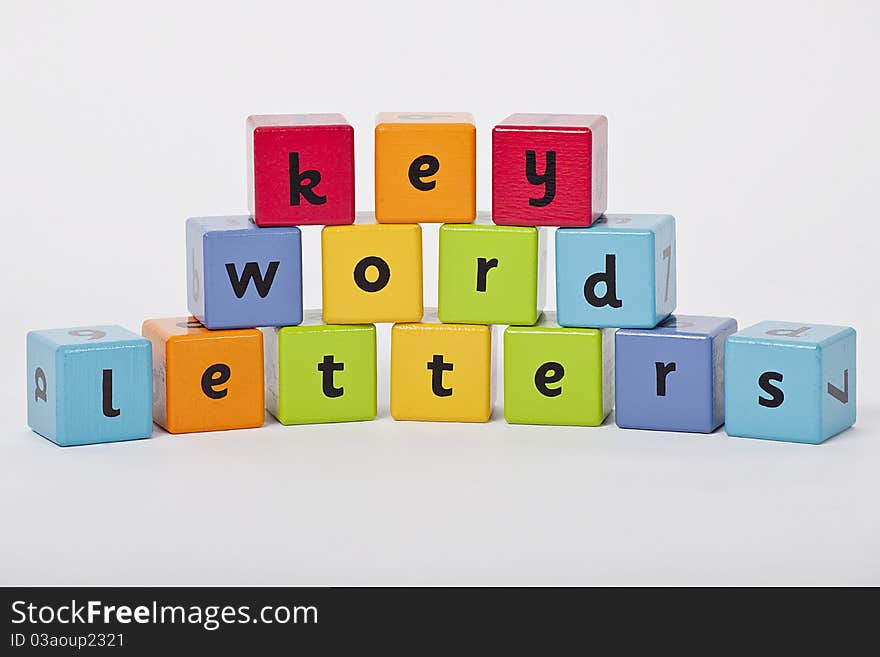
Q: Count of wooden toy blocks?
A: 14